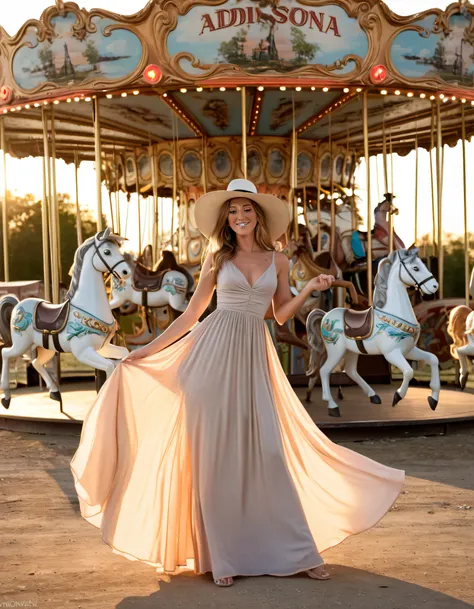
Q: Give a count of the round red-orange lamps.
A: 3